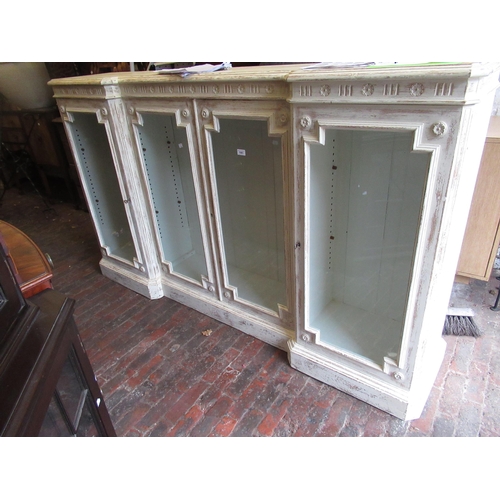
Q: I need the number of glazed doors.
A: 4